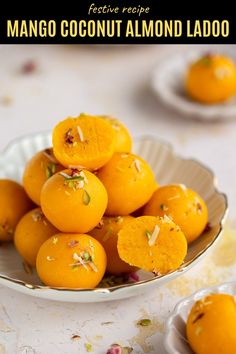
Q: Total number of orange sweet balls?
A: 13